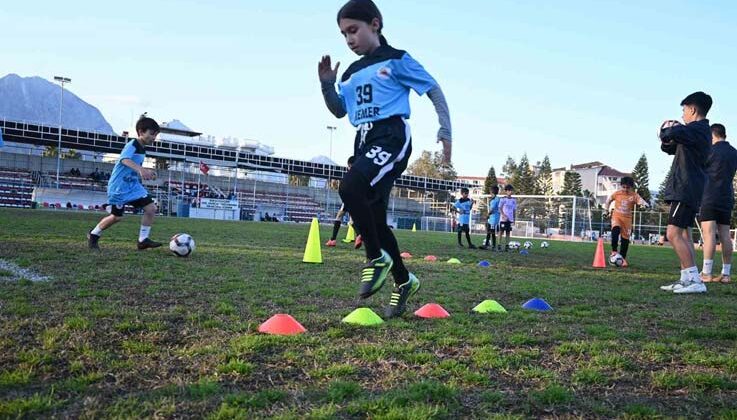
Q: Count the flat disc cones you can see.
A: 10